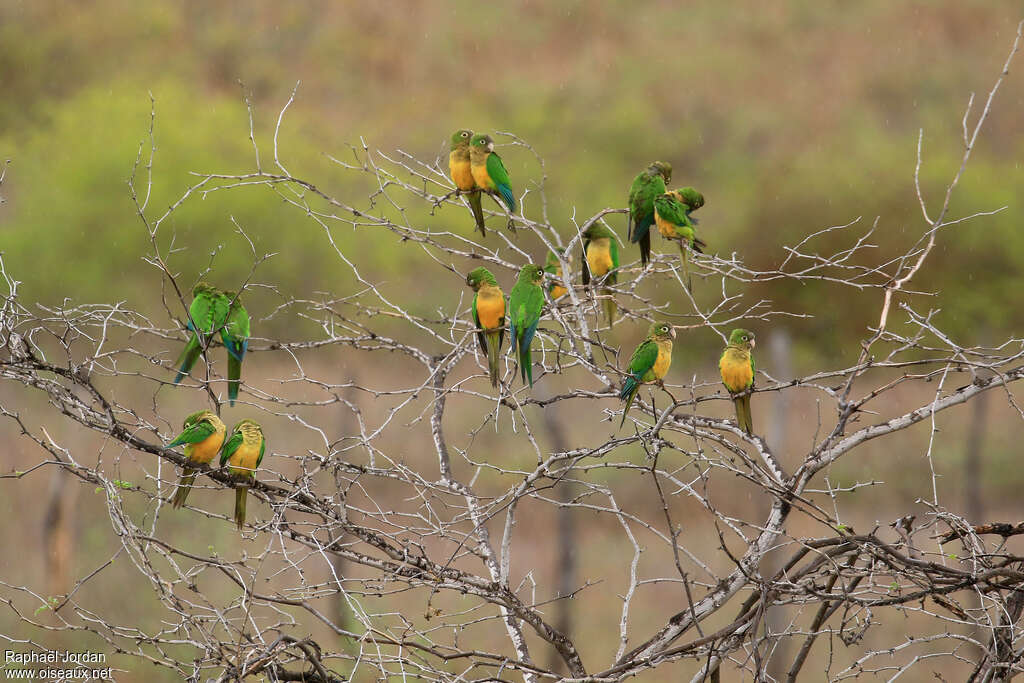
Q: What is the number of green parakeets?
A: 14